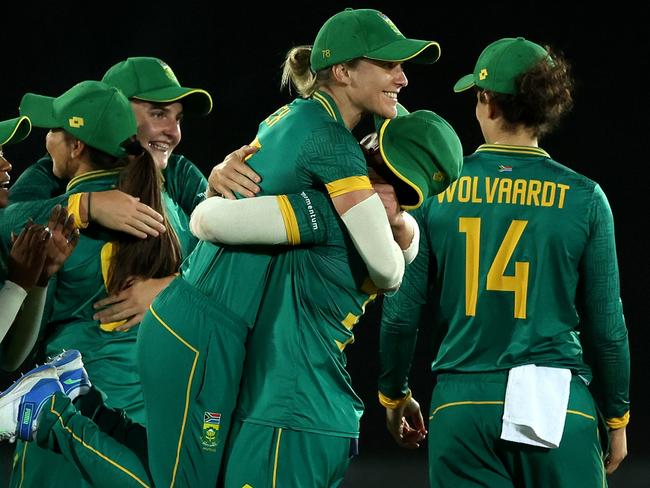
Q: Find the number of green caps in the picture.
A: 6